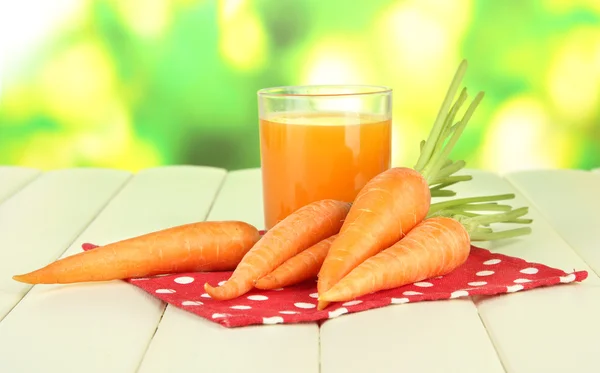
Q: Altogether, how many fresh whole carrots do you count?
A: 5